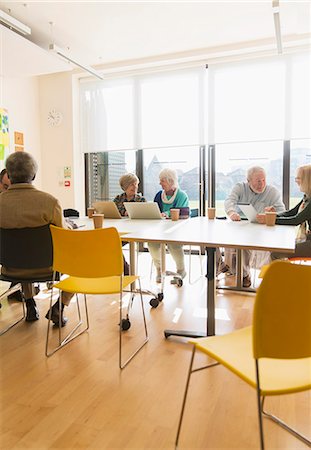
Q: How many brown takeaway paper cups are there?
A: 5